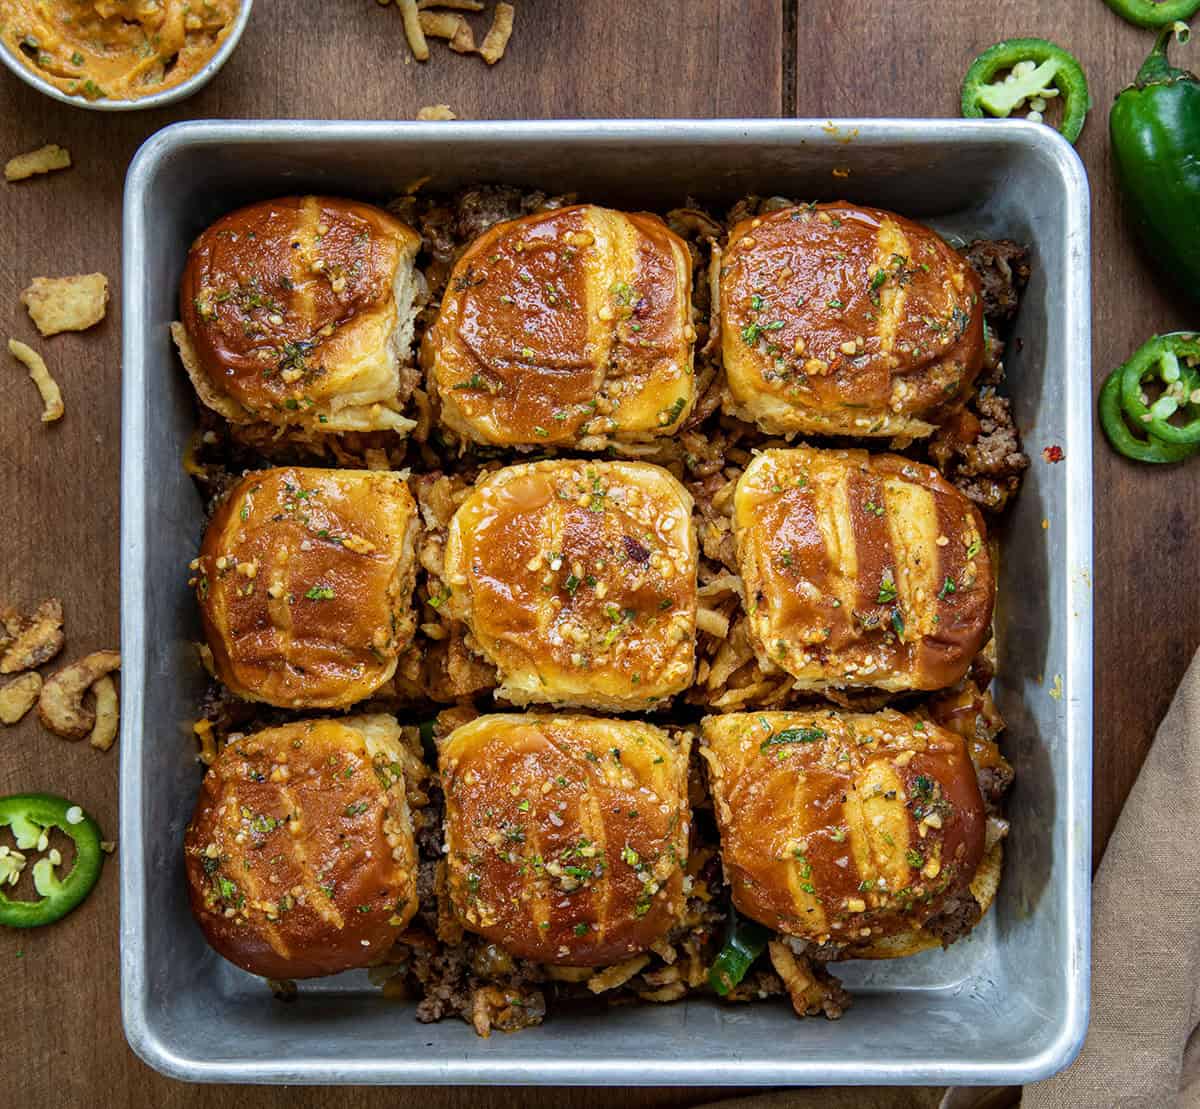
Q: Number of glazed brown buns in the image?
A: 9